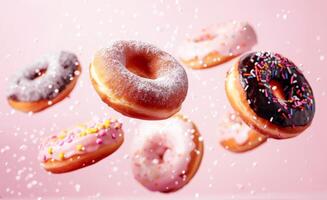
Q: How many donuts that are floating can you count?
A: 7